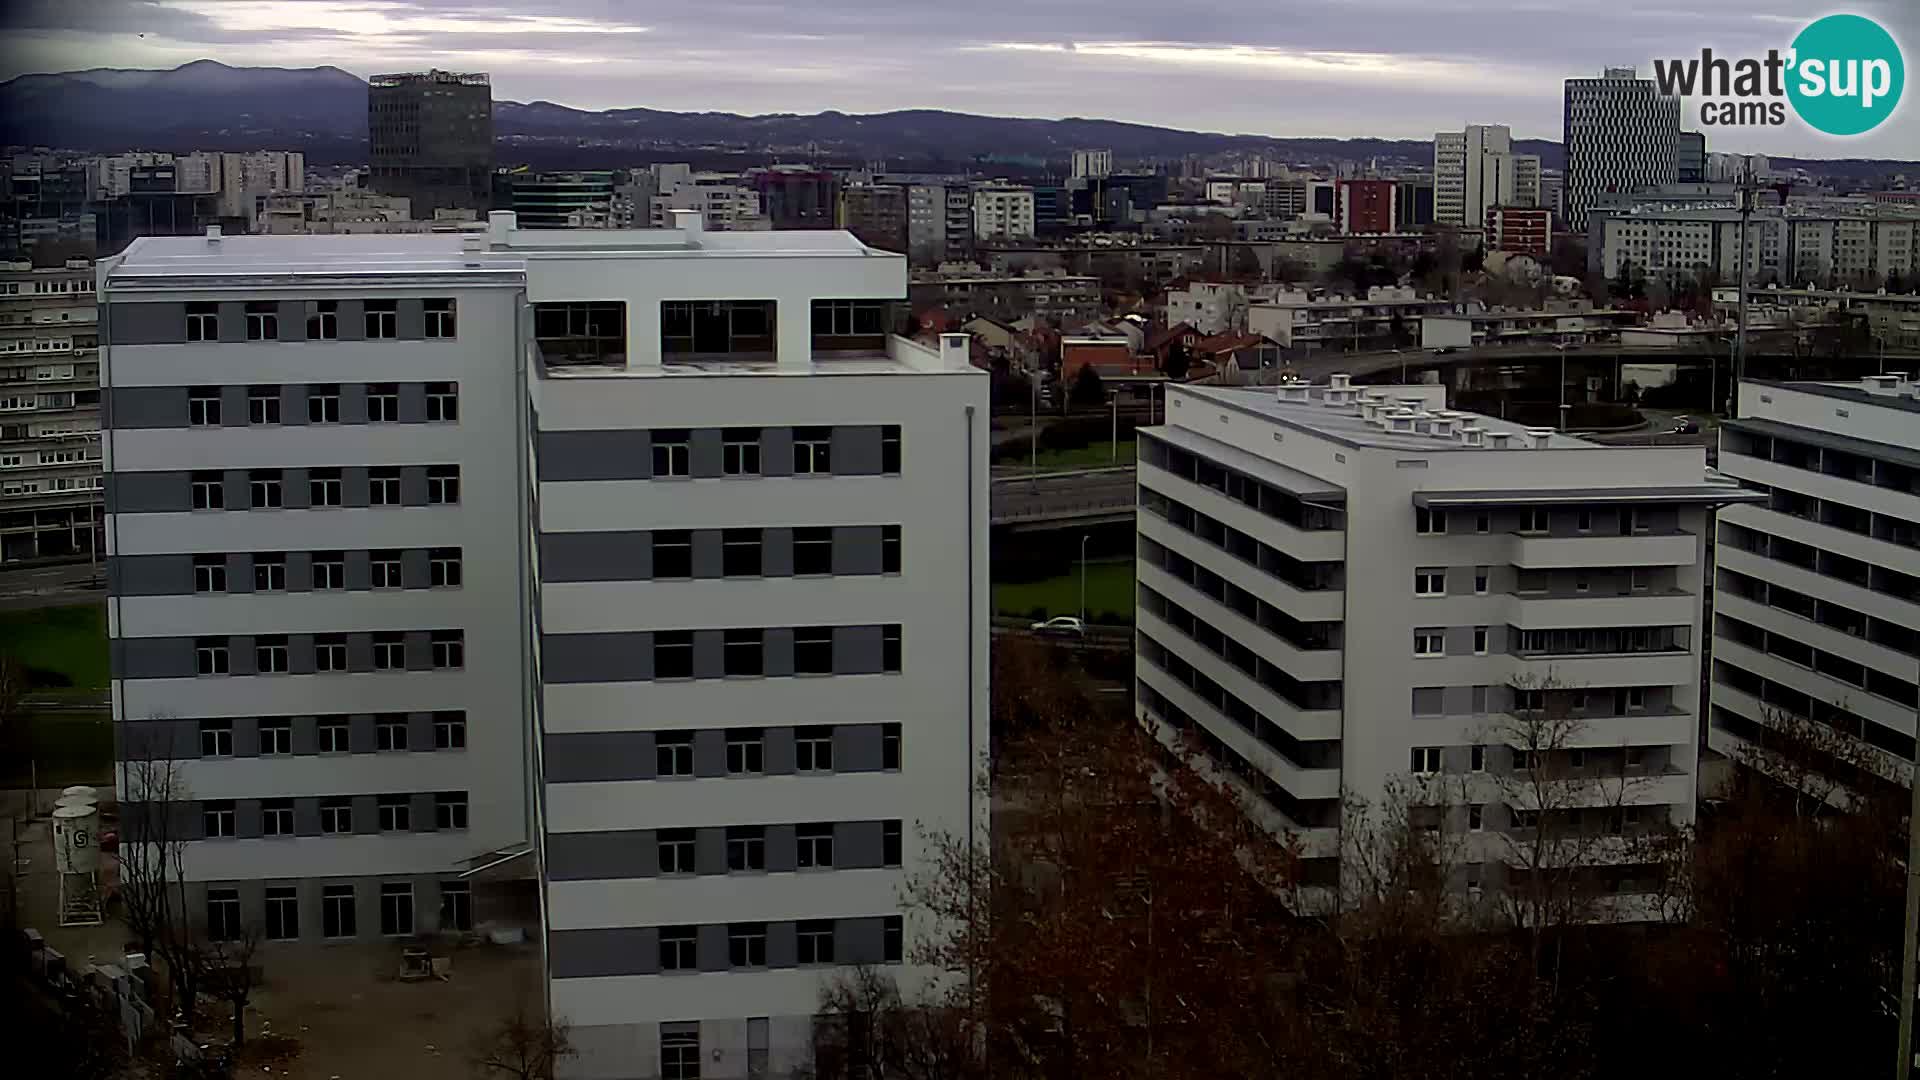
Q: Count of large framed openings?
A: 3